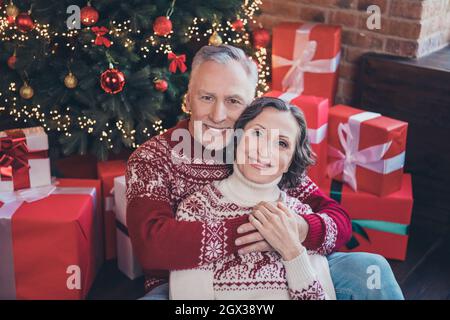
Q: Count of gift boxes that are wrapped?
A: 8